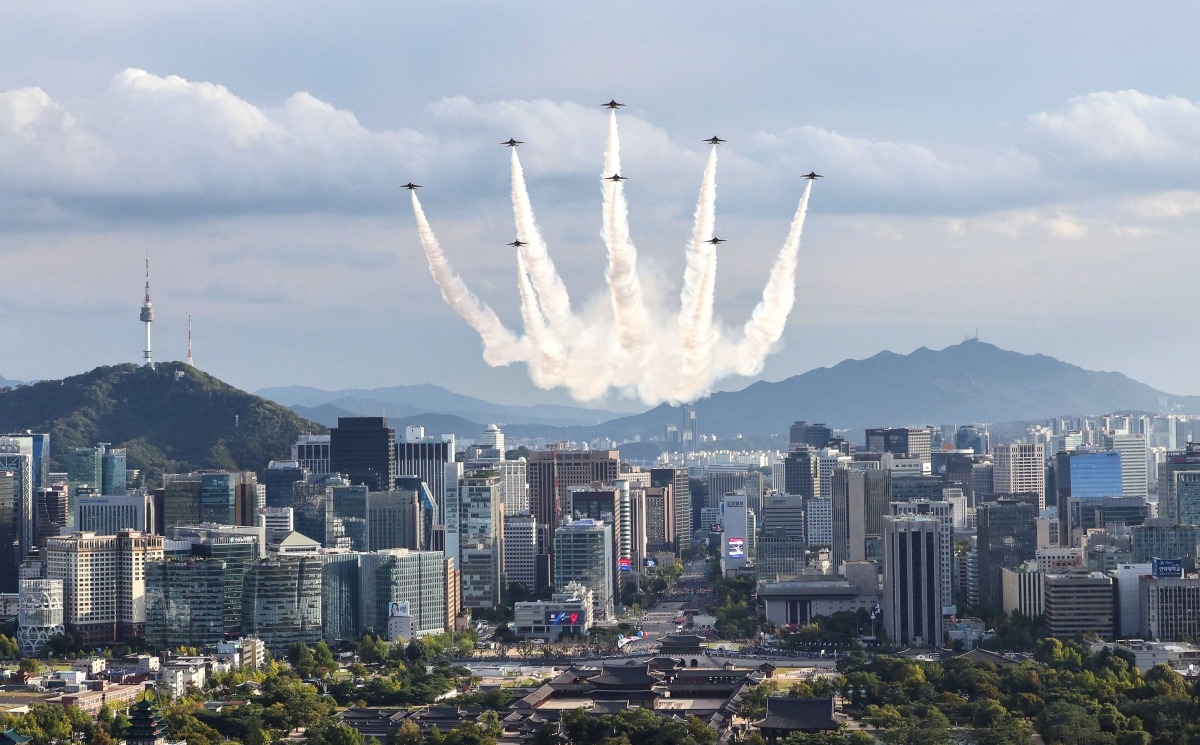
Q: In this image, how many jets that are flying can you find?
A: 8